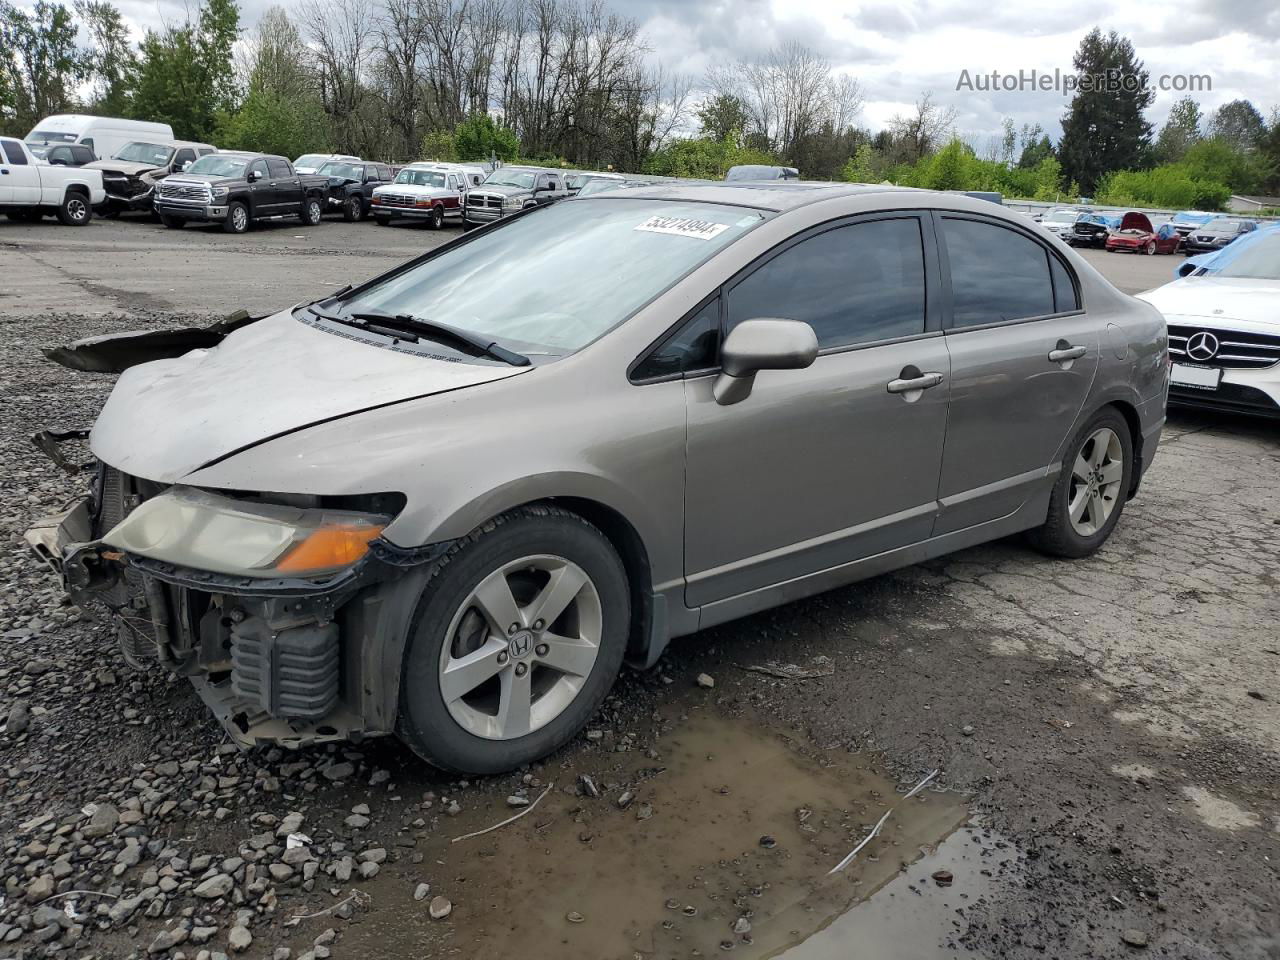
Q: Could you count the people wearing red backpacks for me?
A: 0